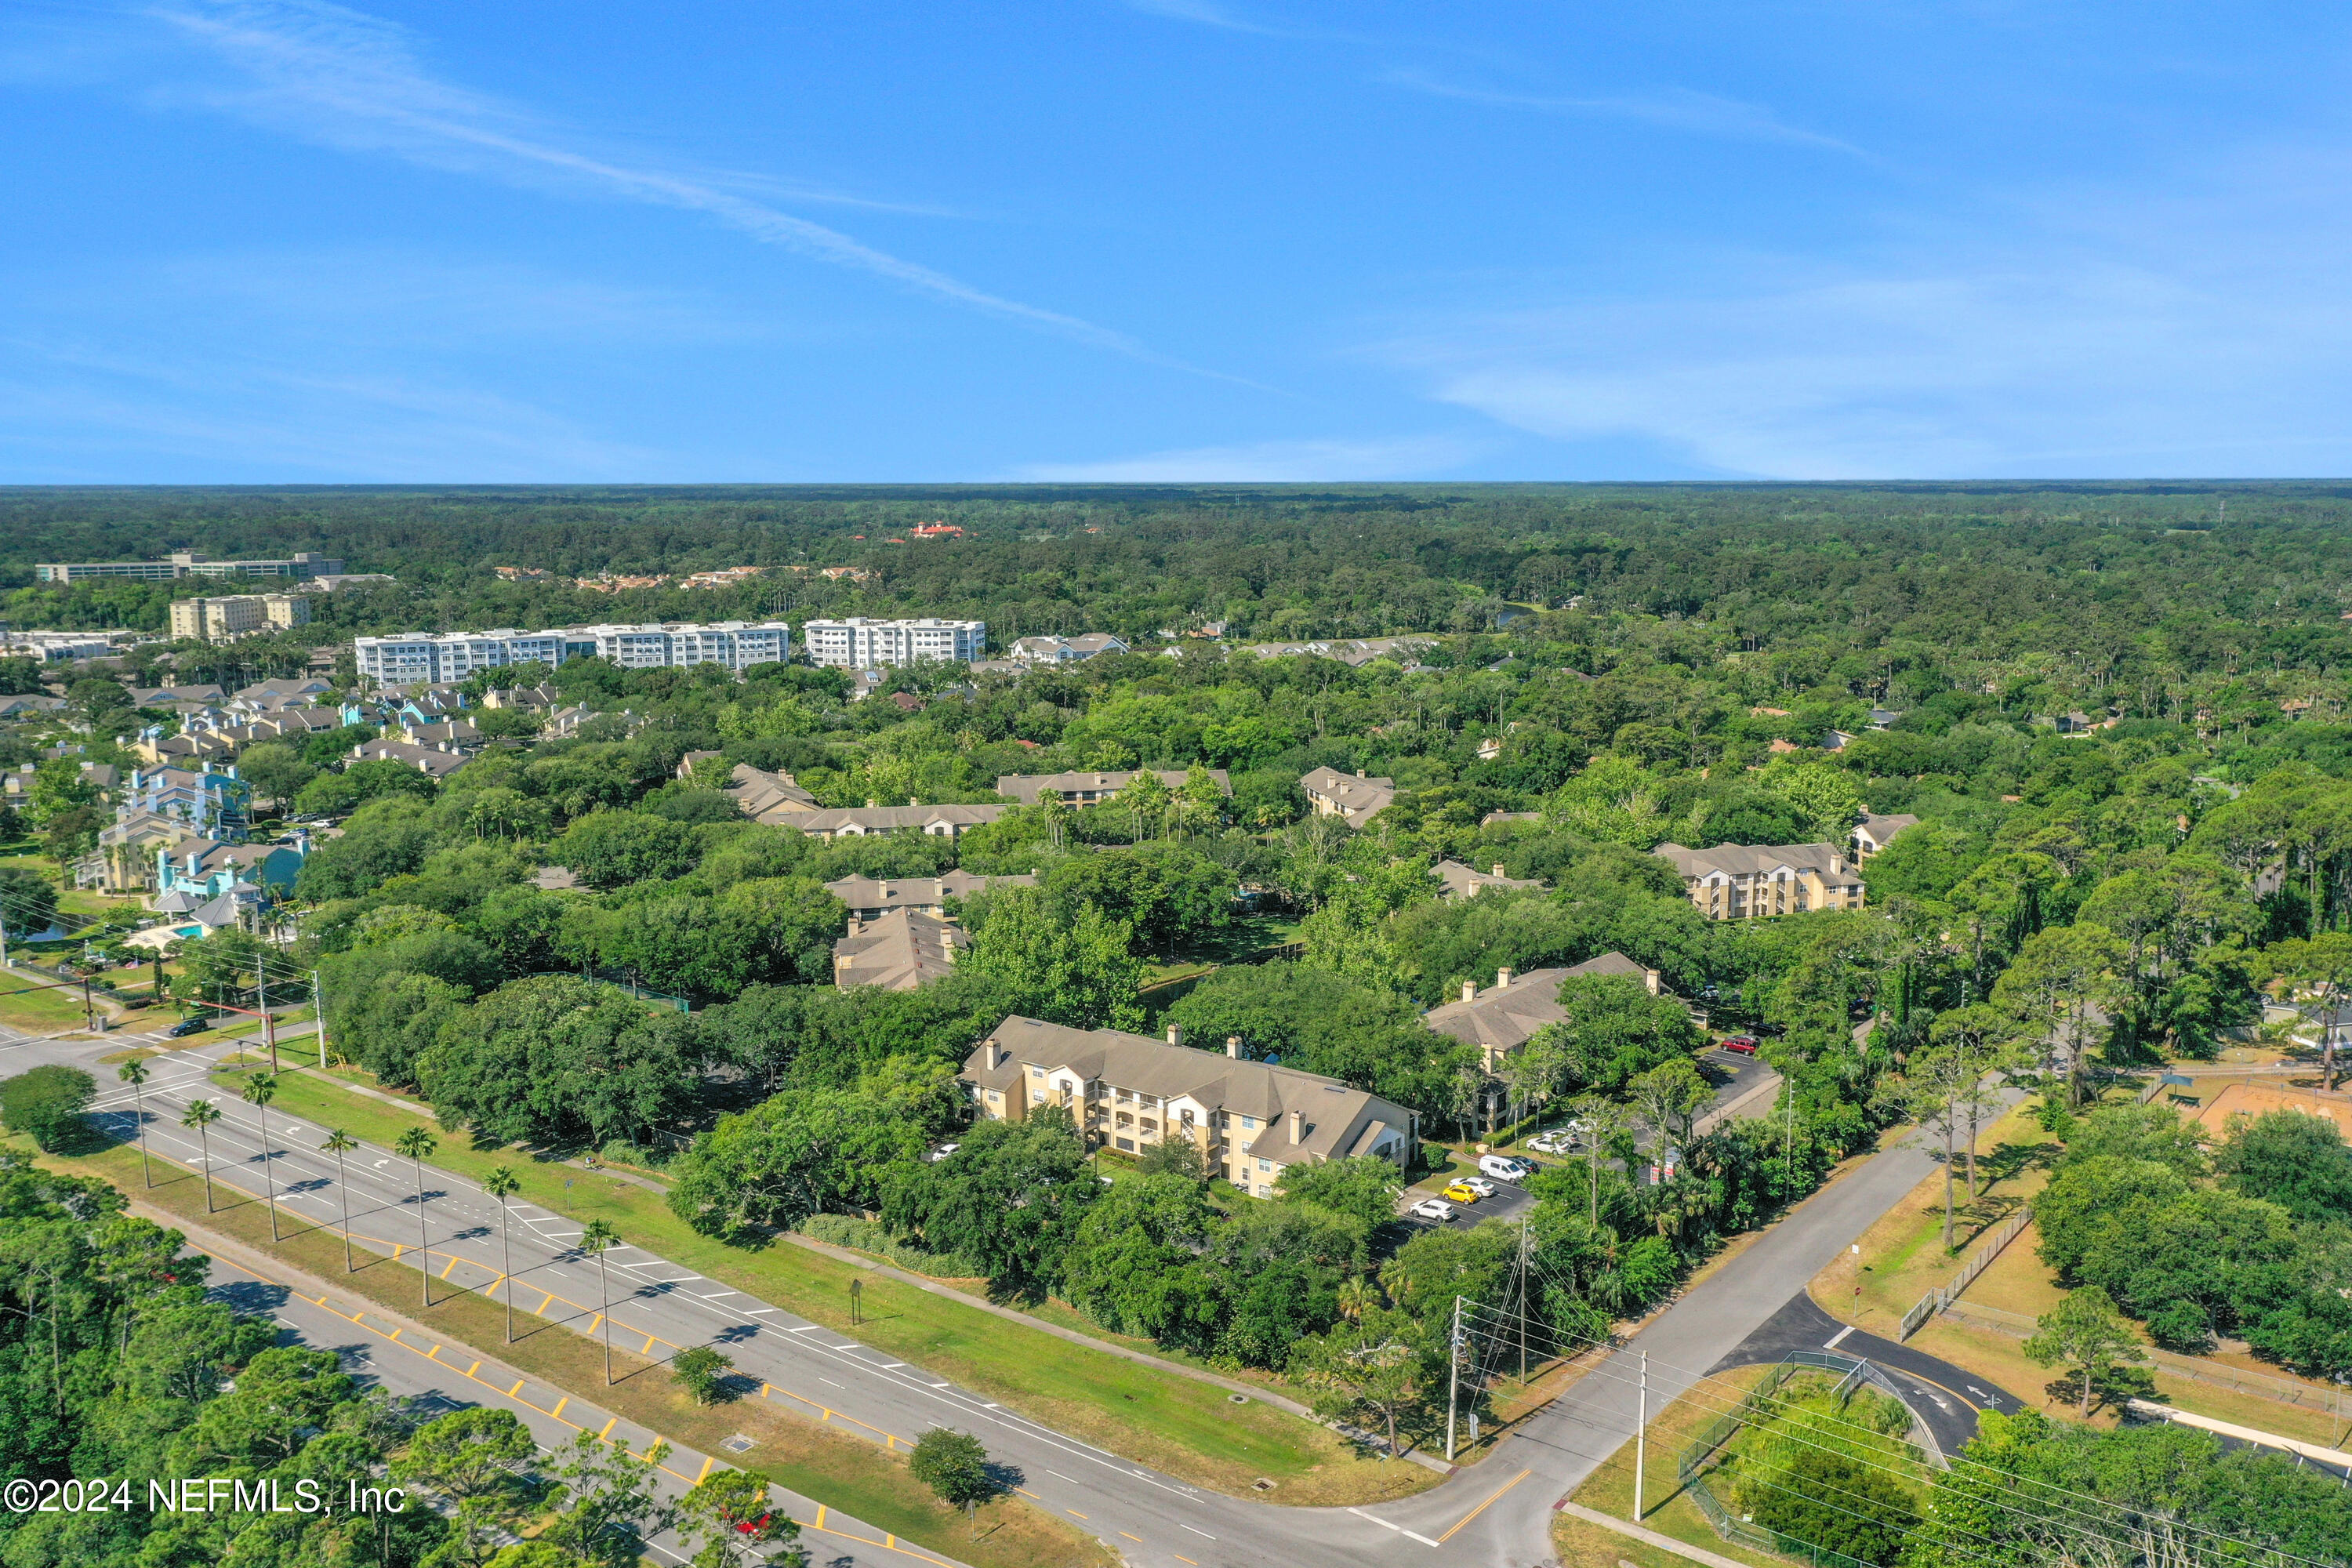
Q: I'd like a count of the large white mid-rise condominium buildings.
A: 3